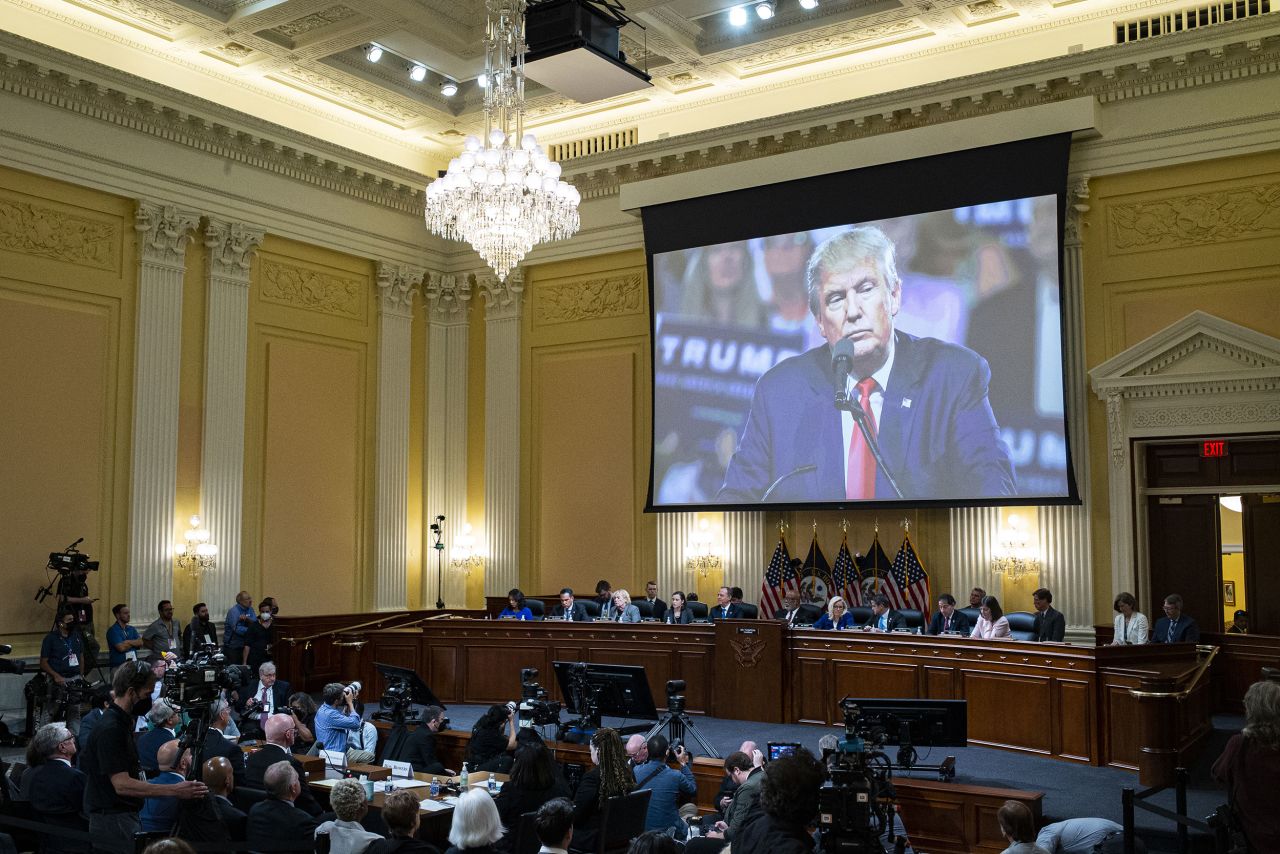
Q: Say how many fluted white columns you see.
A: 9